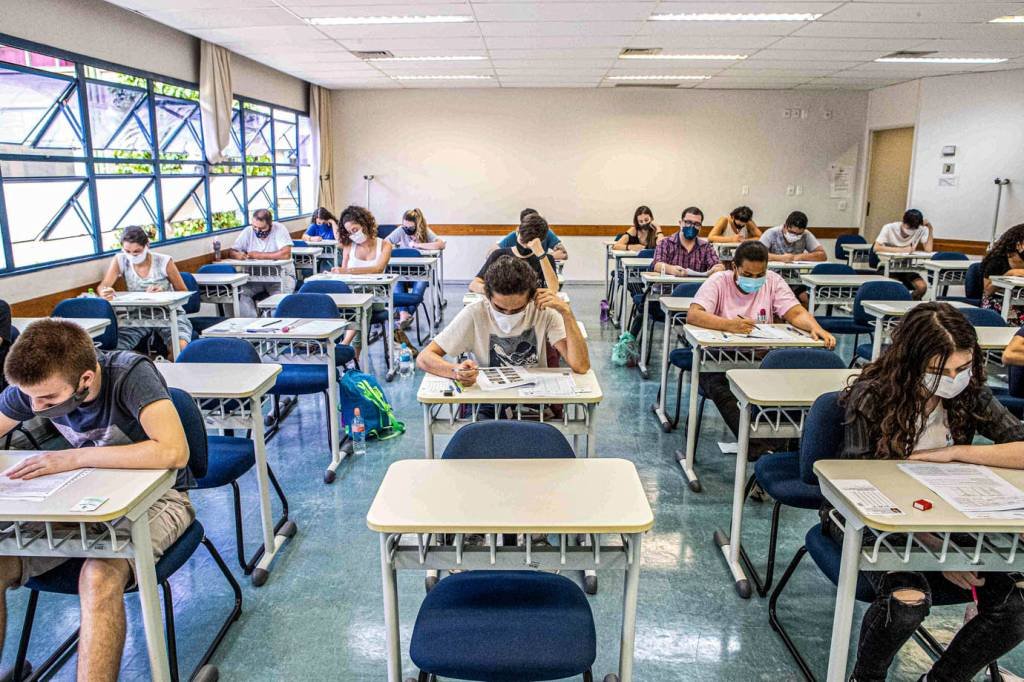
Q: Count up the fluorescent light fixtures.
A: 8